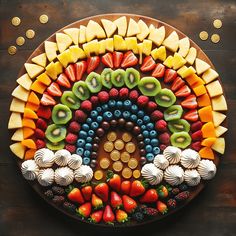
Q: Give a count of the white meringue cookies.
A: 14